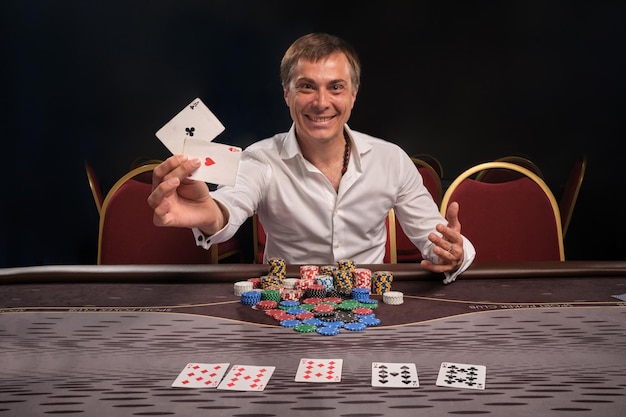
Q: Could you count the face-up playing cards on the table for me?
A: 5